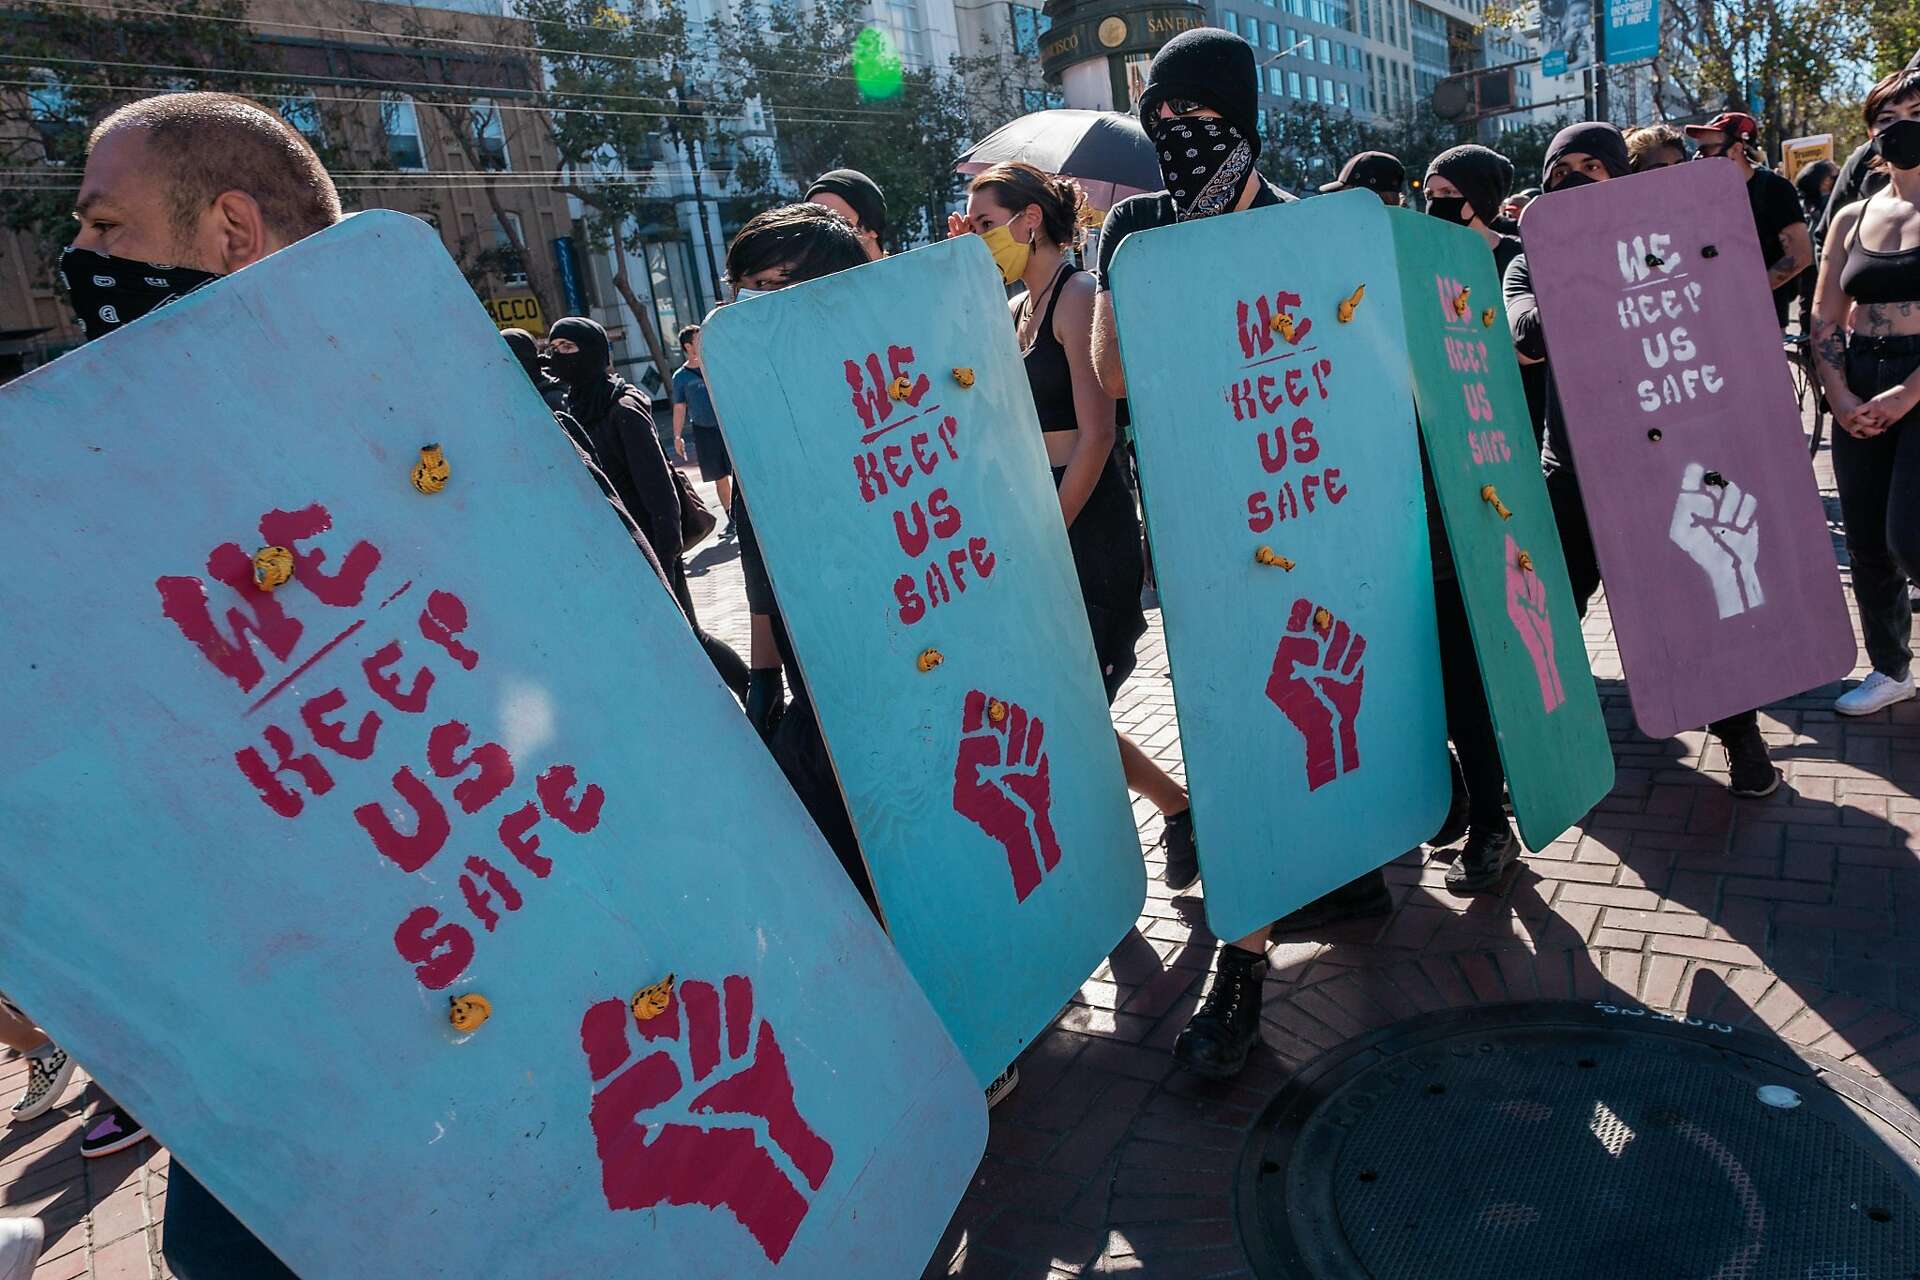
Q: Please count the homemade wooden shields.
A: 5